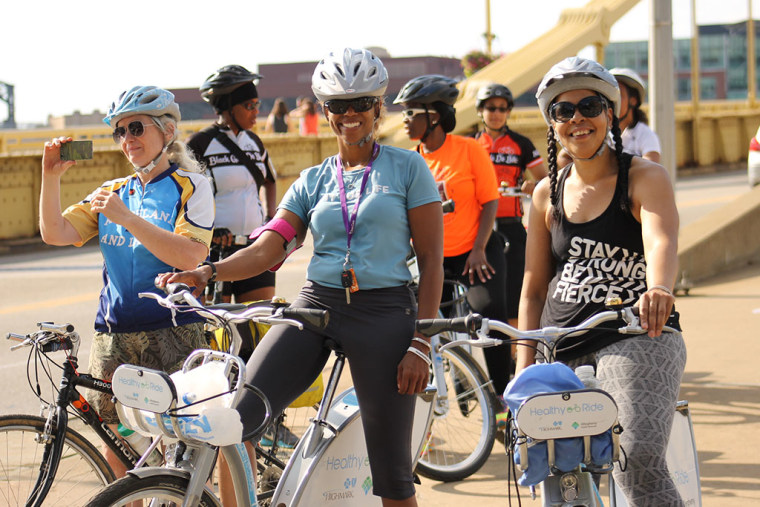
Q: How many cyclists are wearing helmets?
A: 7